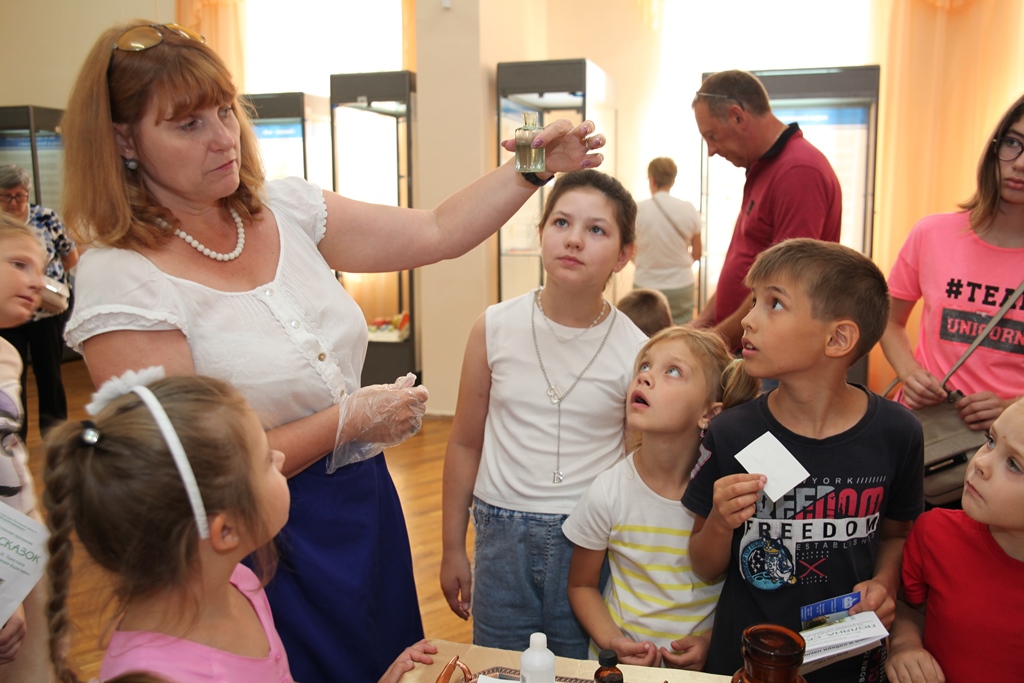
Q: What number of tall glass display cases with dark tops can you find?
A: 5